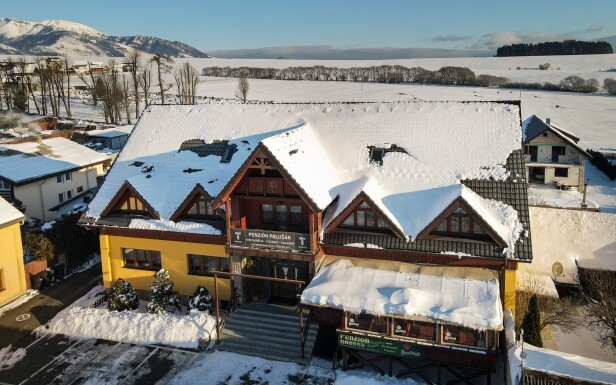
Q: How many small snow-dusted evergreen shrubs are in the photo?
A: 3